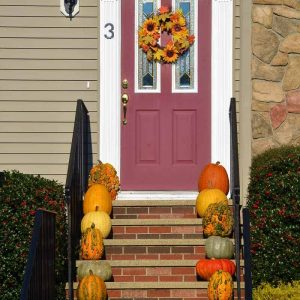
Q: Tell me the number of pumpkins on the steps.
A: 12